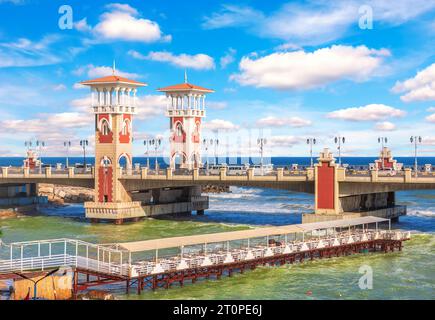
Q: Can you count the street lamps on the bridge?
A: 13